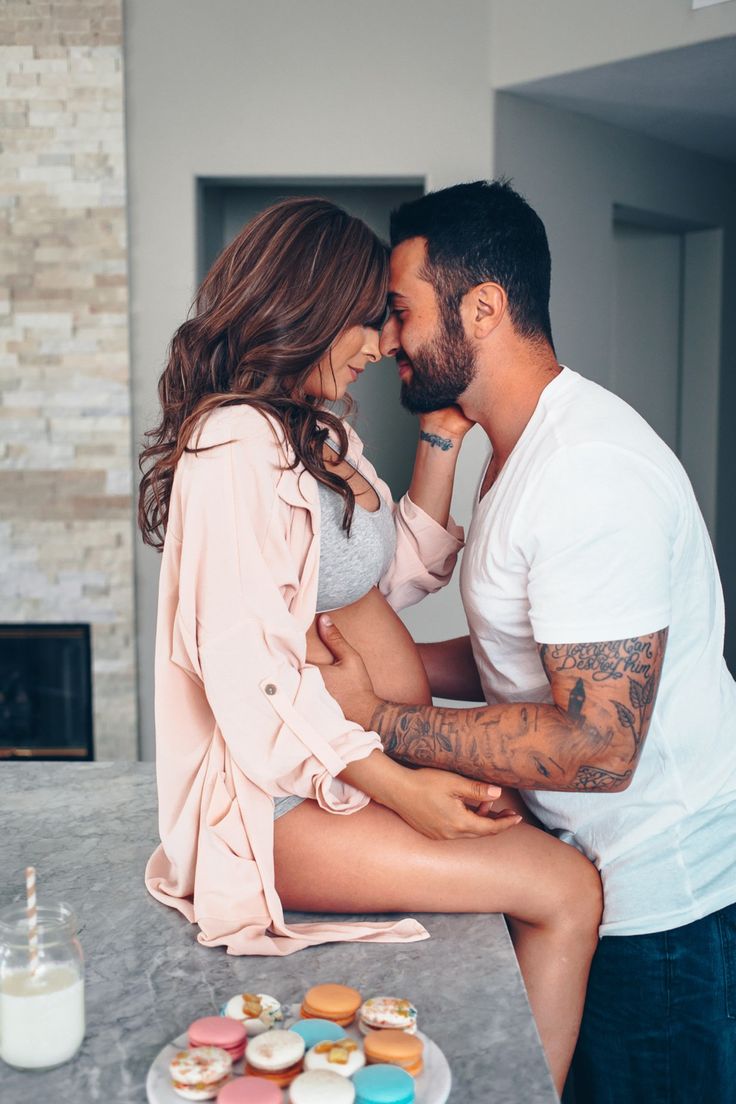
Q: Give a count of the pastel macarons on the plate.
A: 12